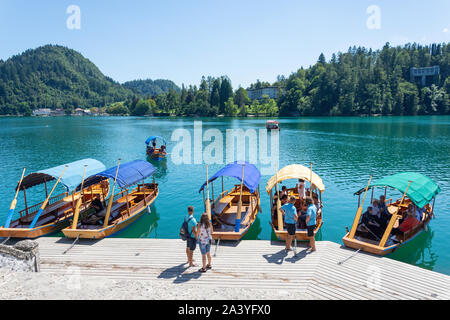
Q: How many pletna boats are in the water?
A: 7